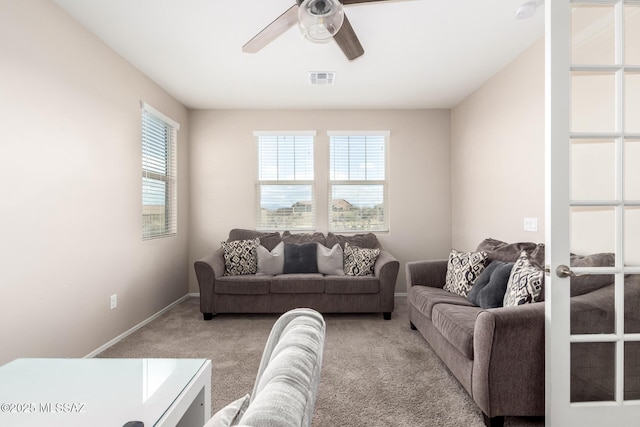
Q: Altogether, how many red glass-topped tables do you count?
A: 0